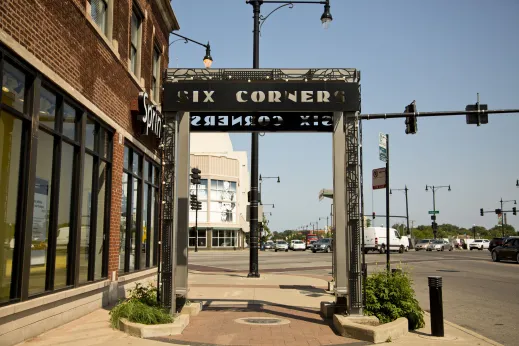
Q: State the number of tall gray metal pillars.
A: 2